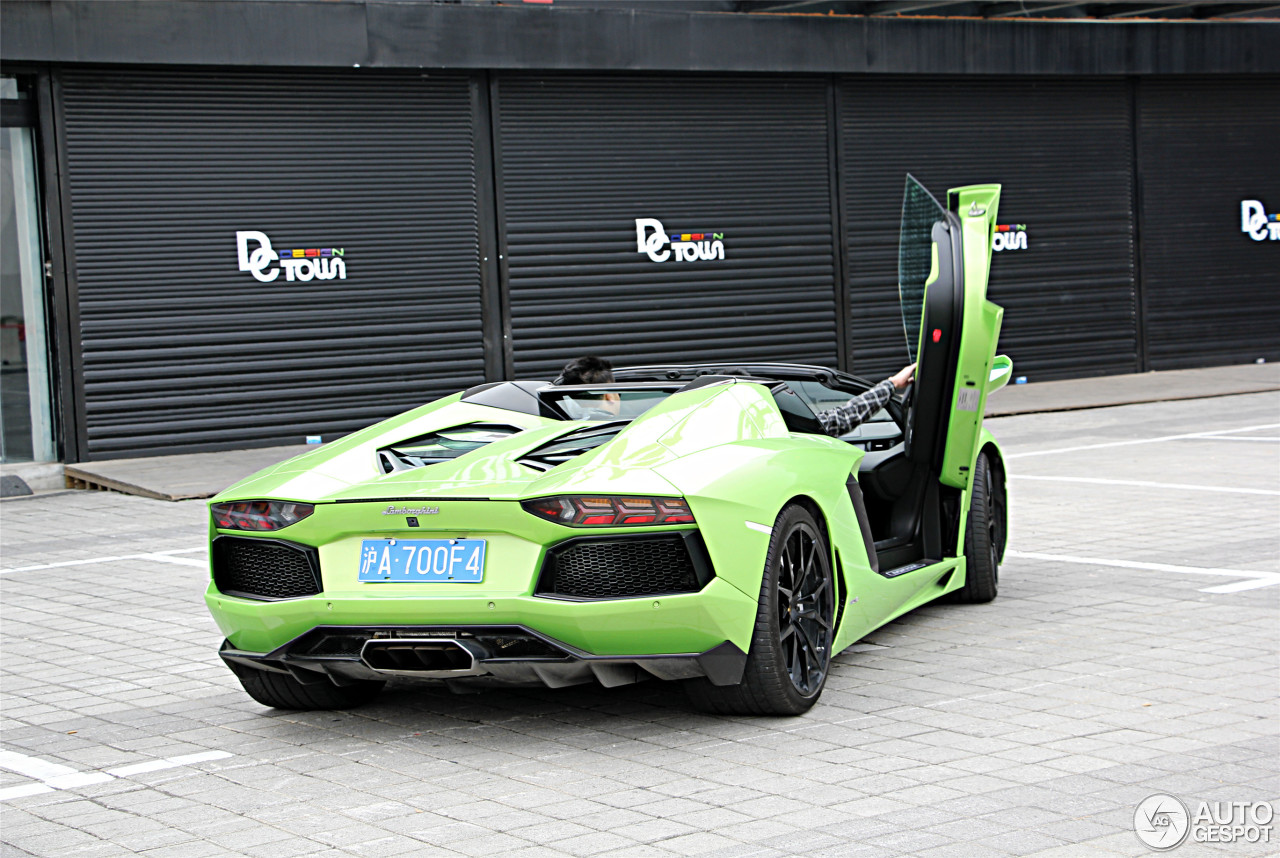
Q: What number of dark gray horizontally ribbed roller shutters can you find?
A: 4